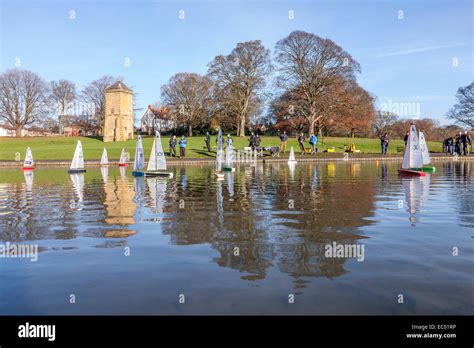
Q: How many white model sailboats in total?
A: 11